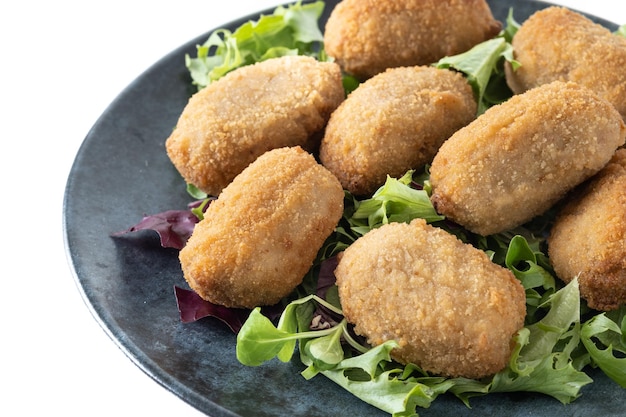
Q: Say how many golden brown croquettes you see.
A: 8